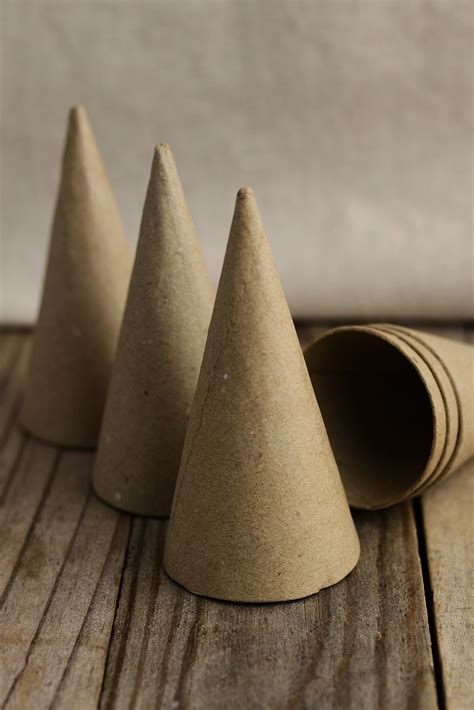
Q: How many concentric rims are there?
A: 3